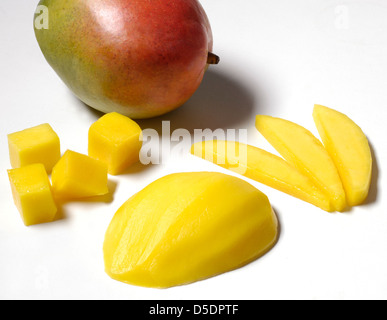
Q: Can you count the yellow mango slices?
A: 3